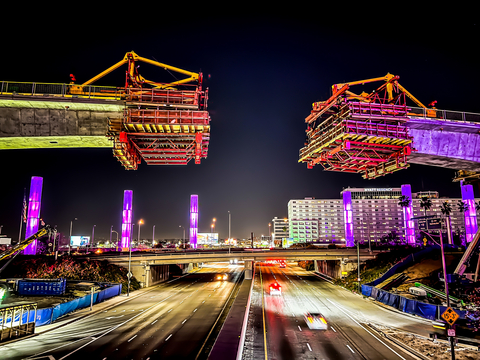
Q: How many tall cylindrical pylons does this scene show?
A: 6